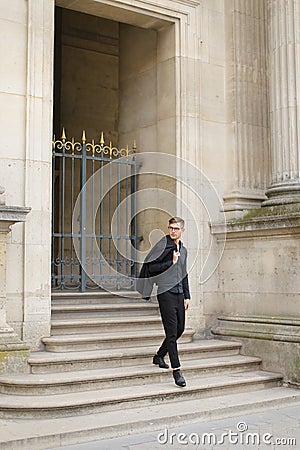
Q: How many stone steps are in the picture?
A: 8